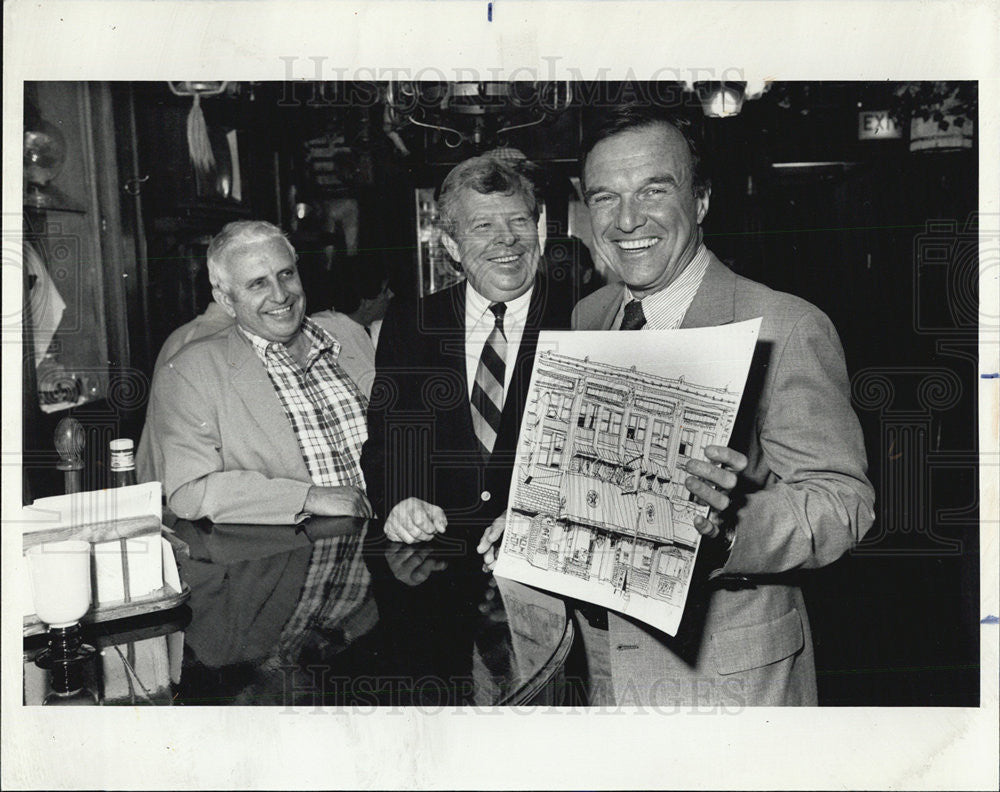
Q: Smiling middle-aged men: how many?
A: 3